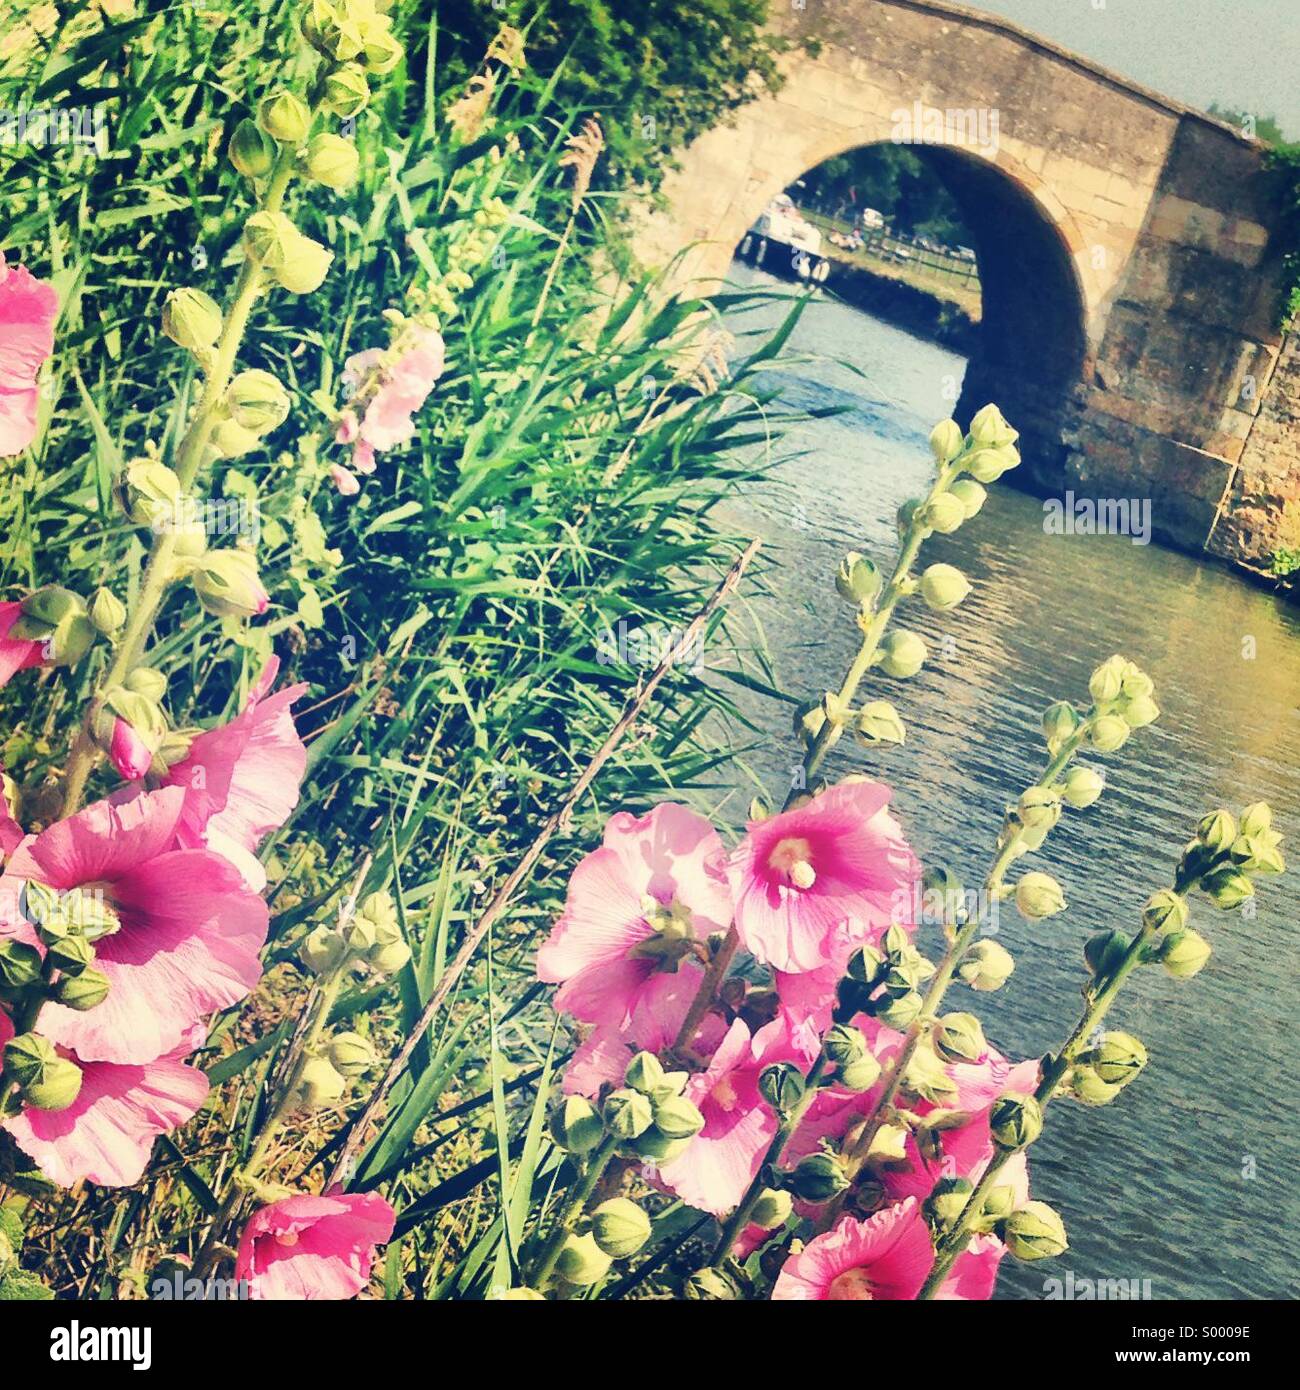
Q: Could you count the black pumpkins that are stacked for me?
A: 0